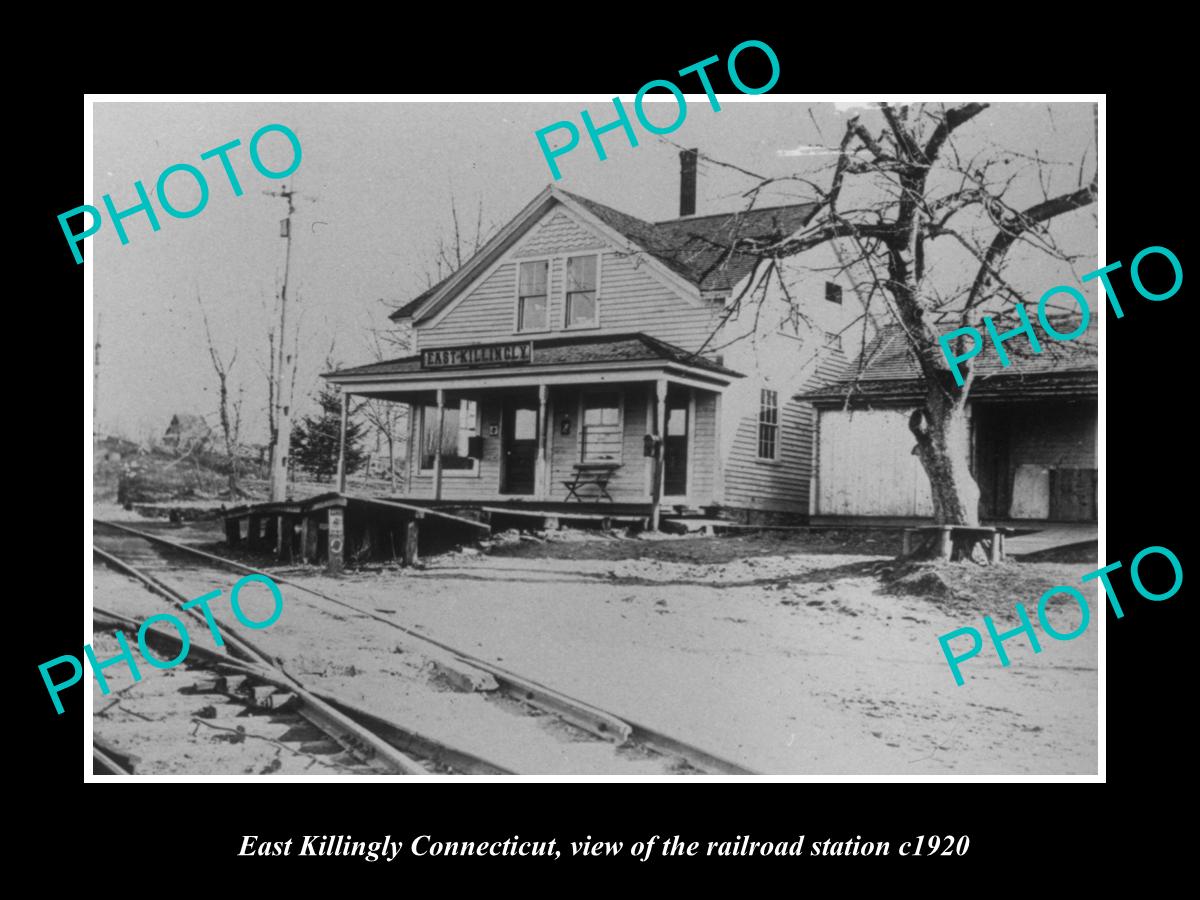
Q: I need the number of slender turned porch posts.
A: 4